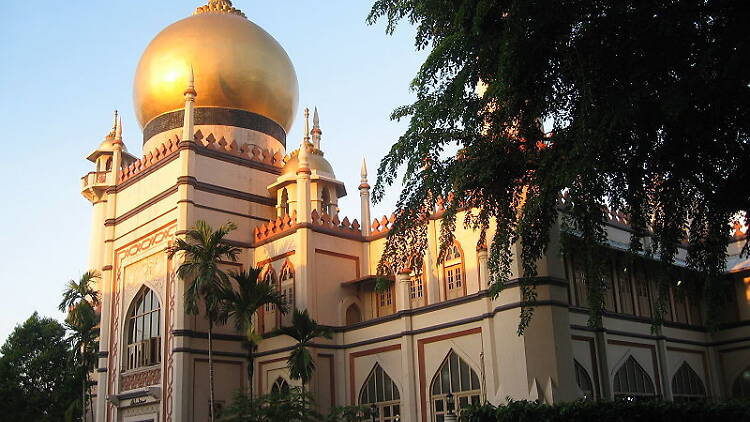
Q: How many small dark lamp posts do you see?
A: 2